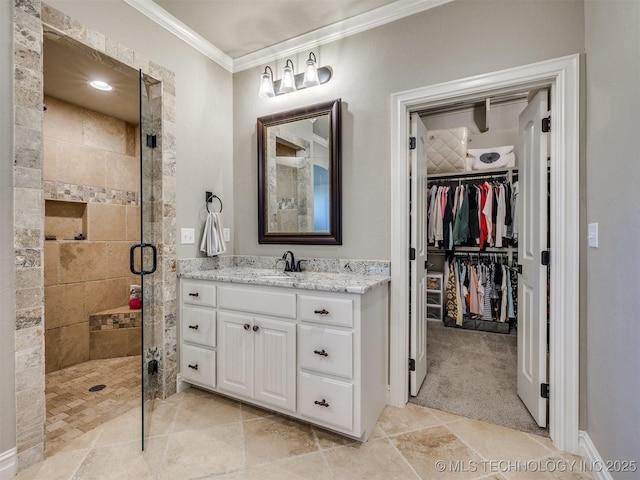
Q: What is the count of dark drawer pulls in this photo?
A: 6